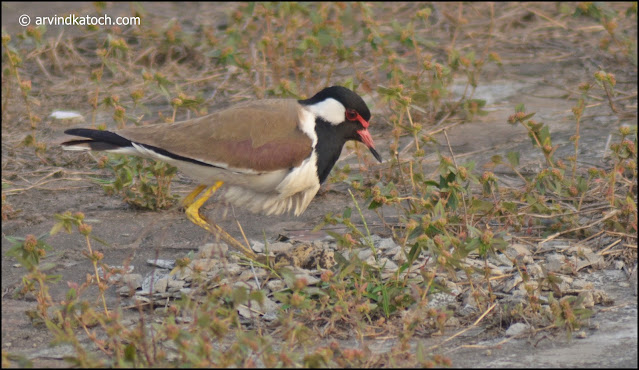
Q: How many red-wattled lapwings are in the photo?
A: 1